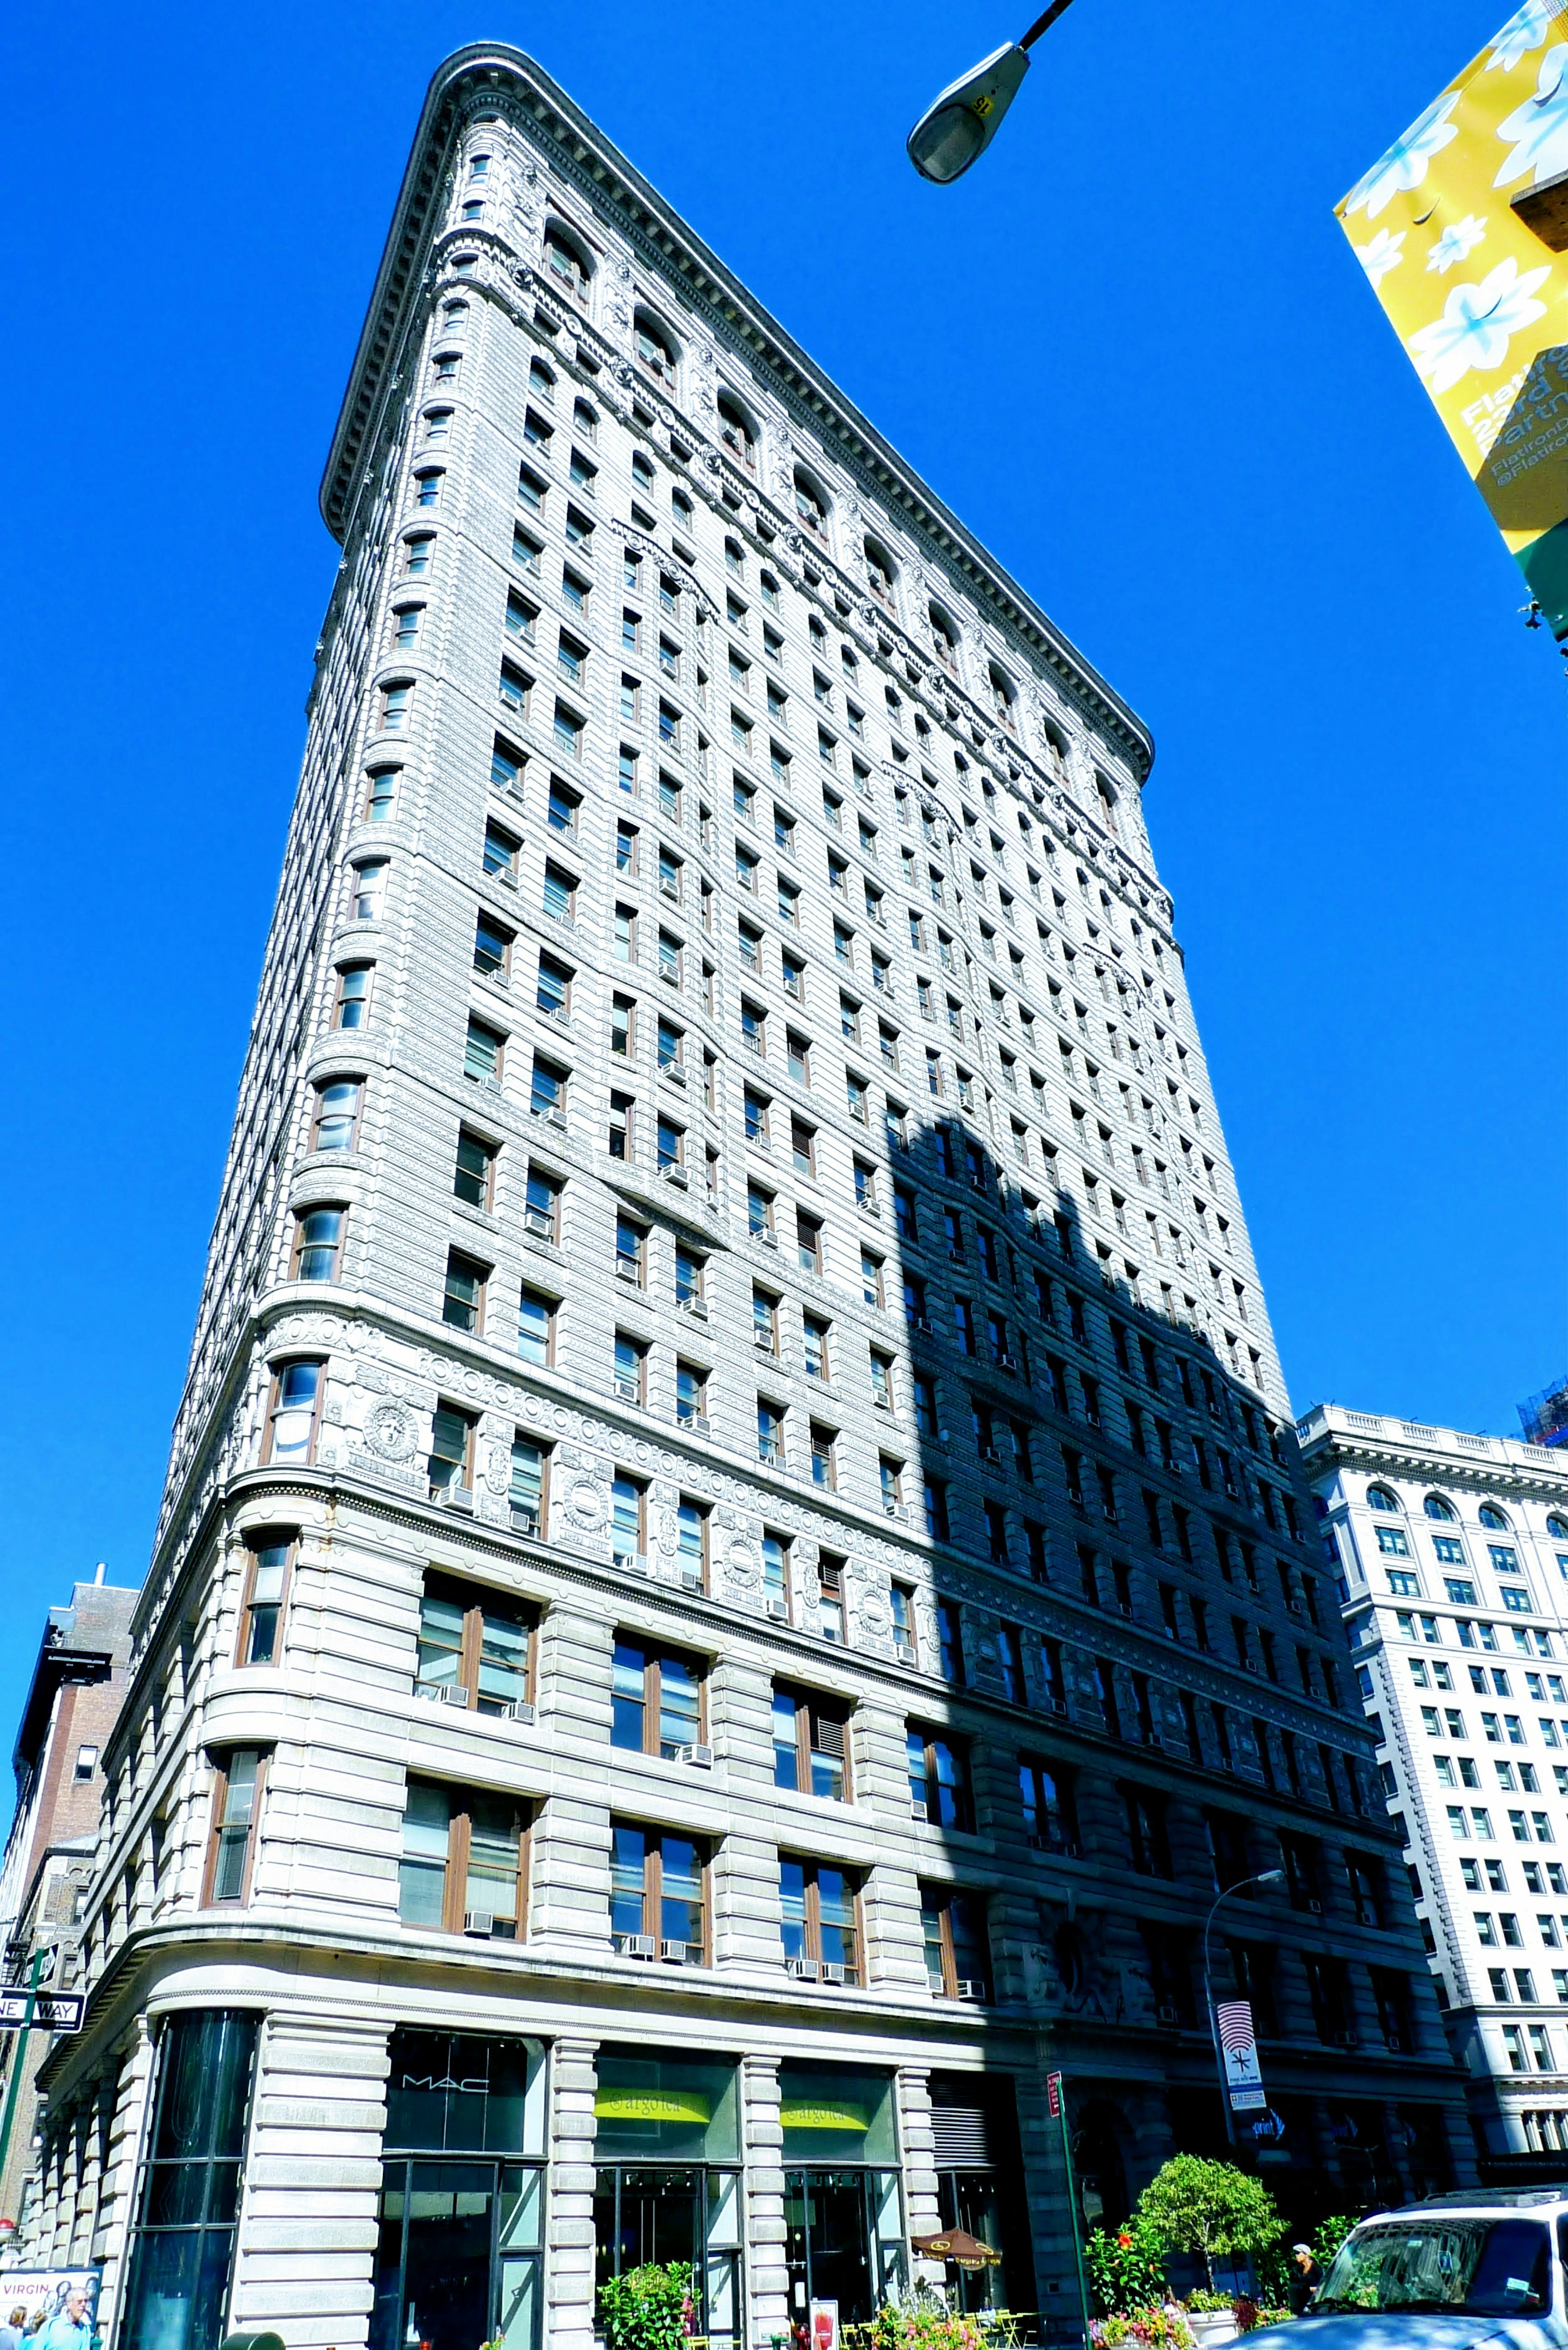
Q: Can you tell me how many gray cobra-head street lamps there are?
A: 2